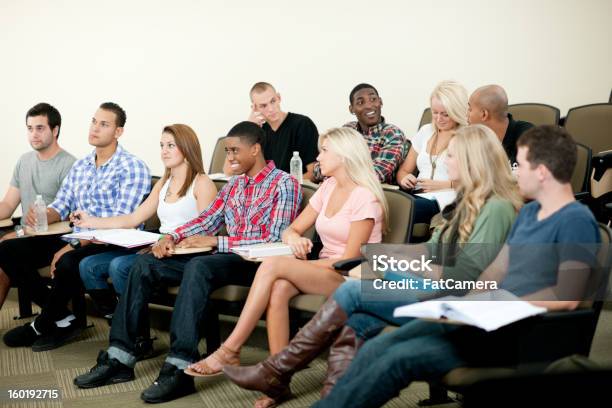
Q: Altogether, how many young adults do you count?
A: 11